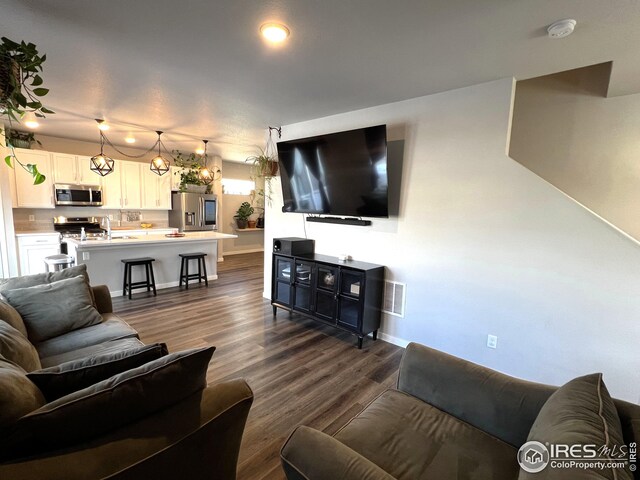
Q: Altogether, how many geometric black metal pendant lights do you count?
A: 3